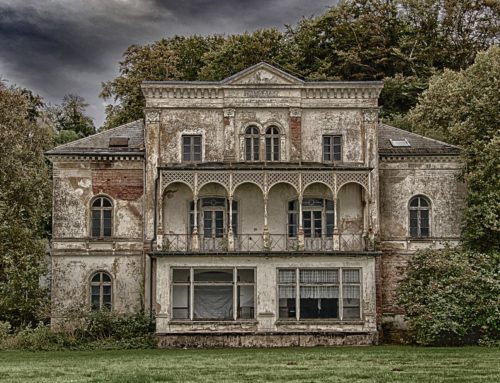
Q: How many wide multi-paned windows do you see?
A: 2